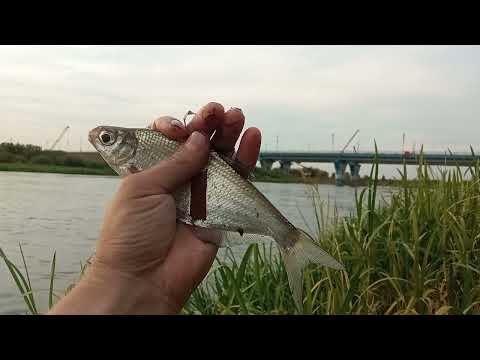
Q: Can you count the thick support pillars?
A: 4